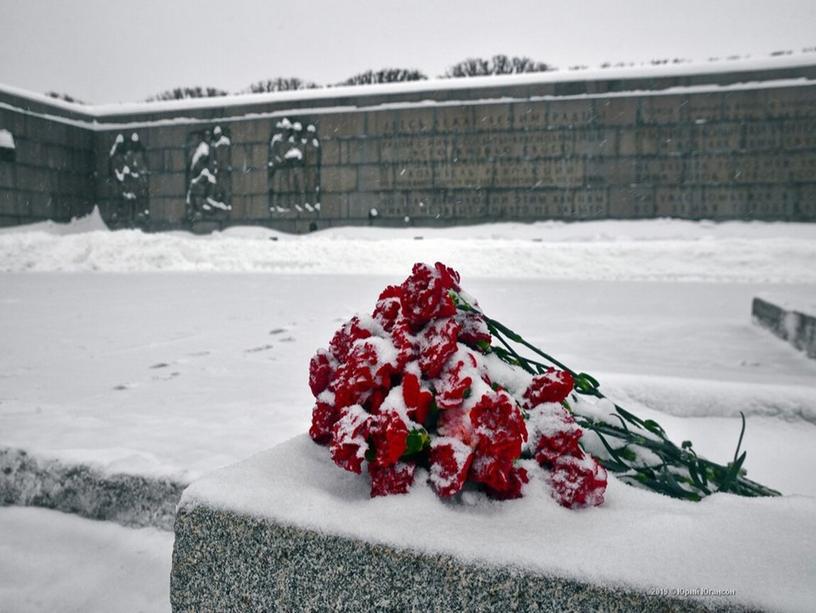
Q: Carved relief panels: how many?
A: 3